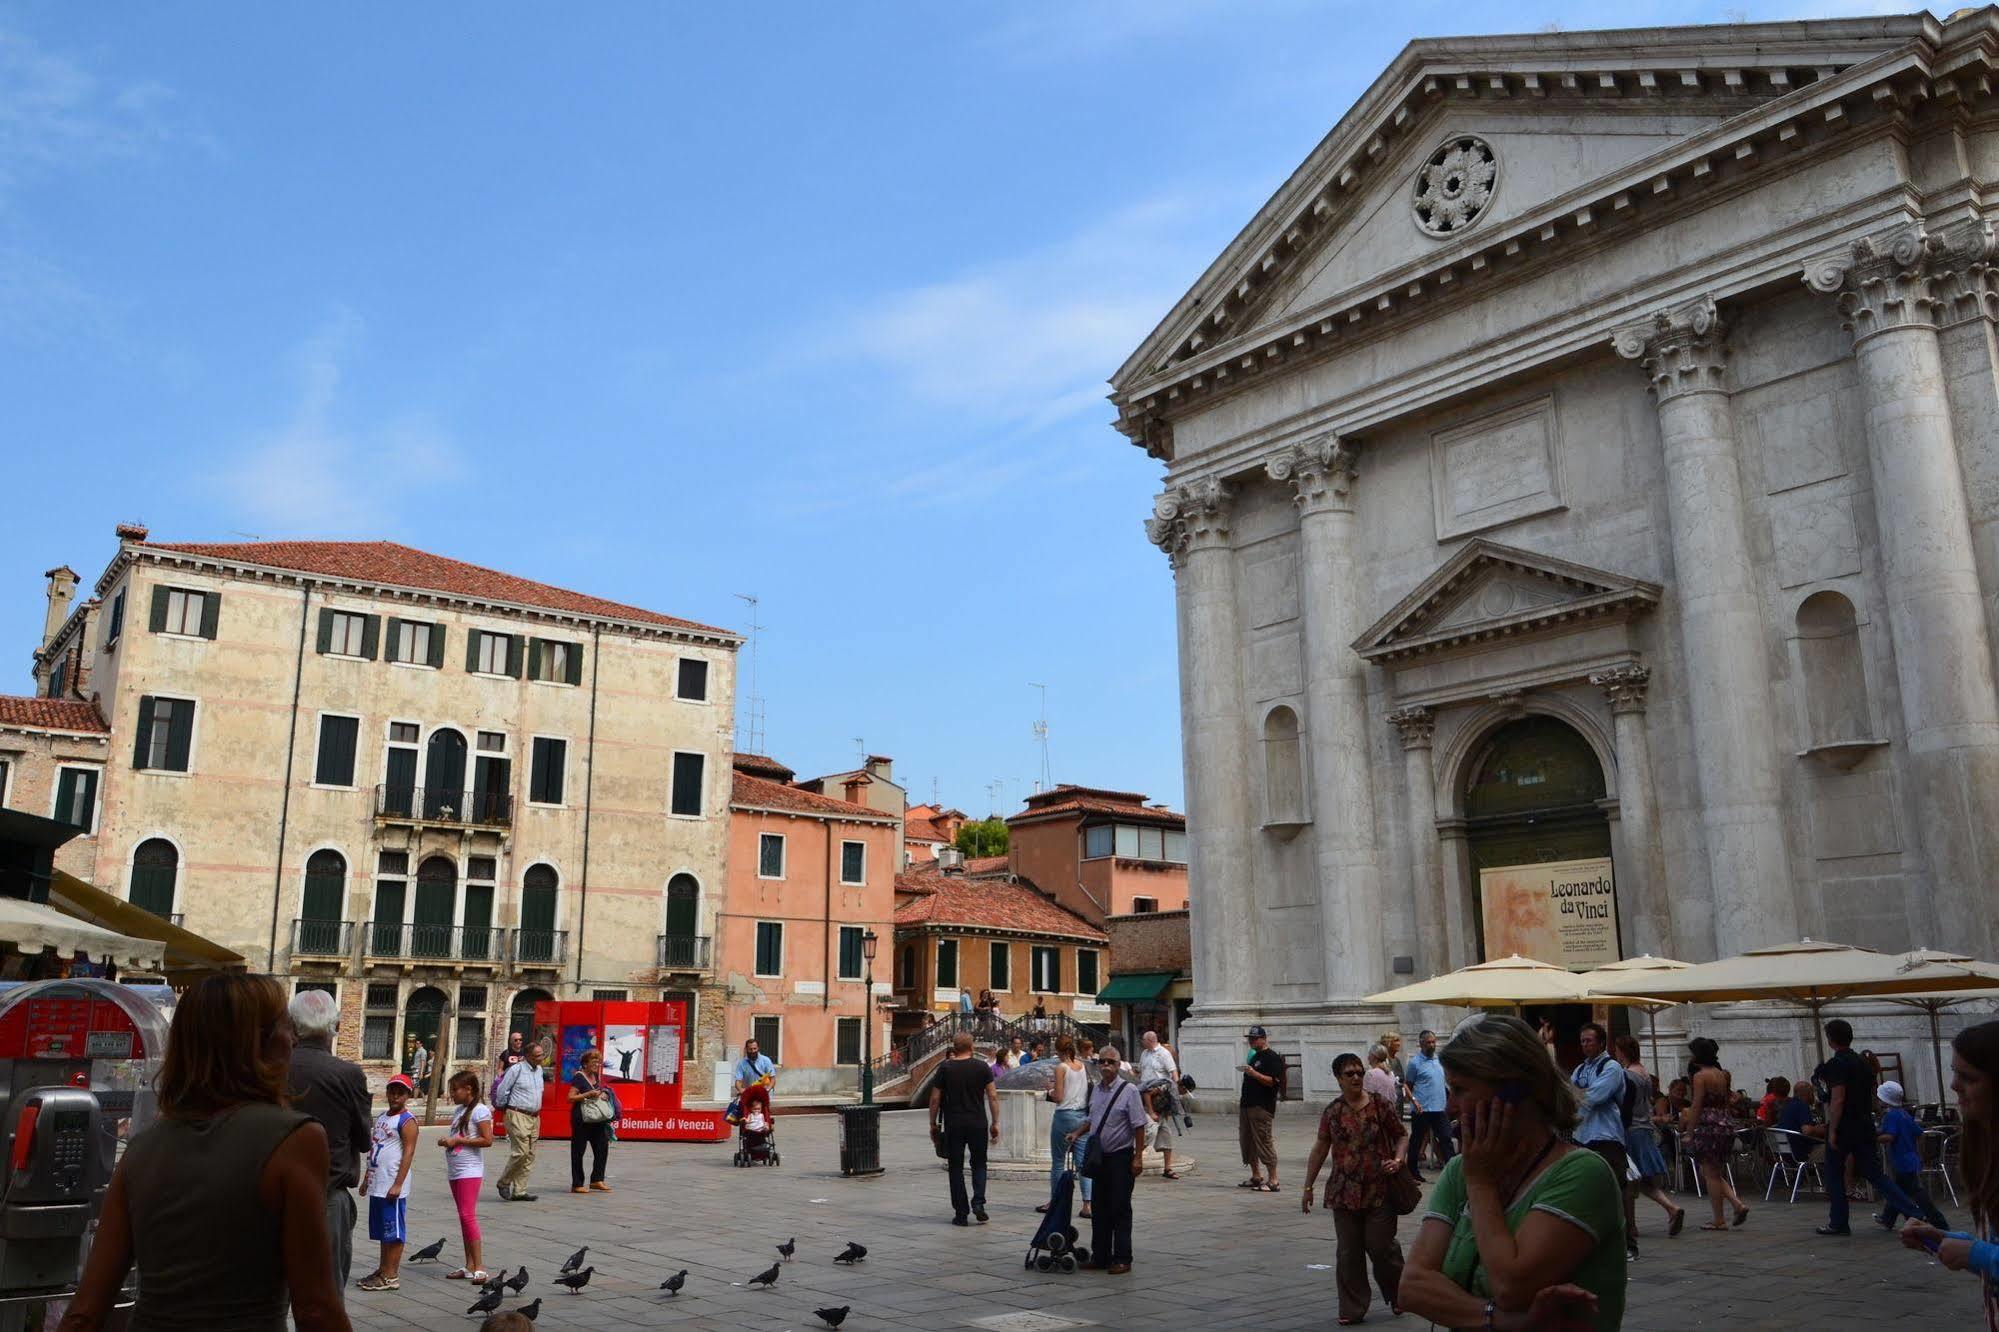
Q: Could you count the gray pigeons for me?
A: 13